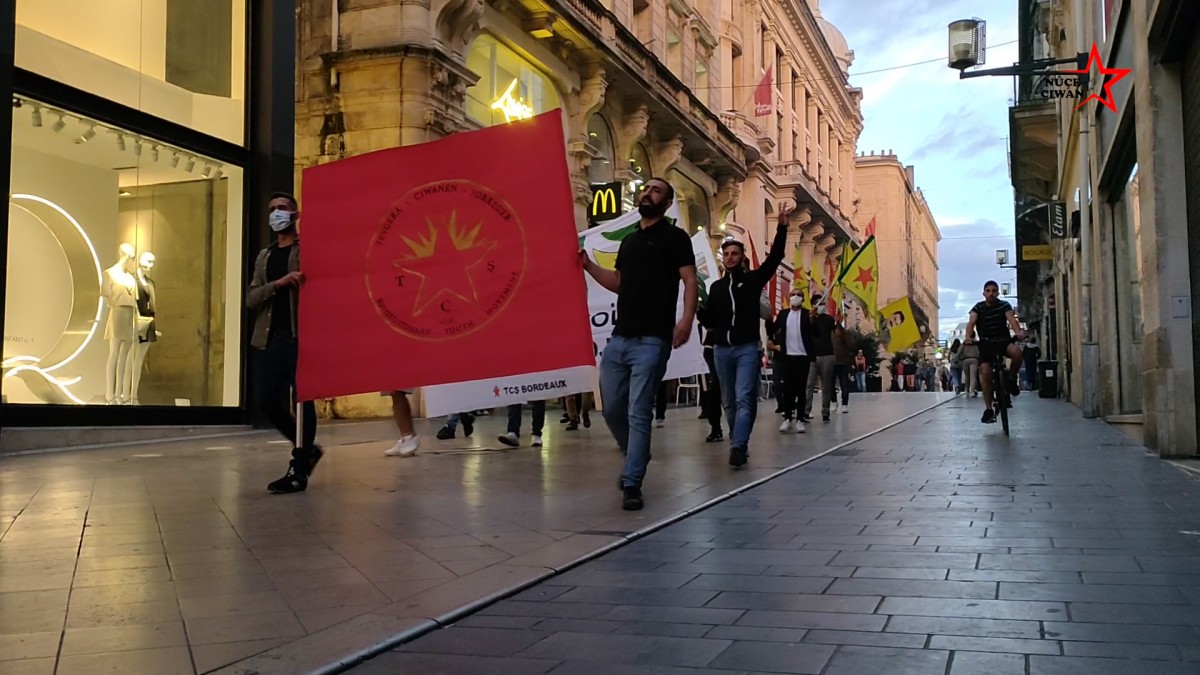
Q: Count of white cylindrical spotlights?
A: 10